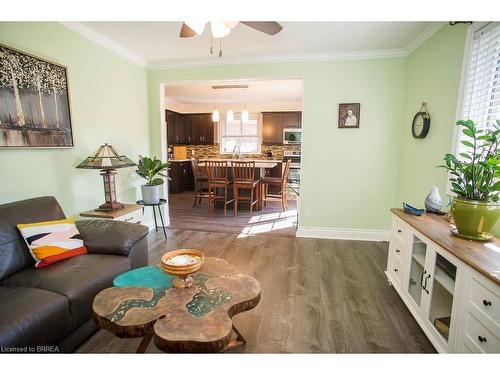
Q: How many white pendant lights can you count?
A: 3